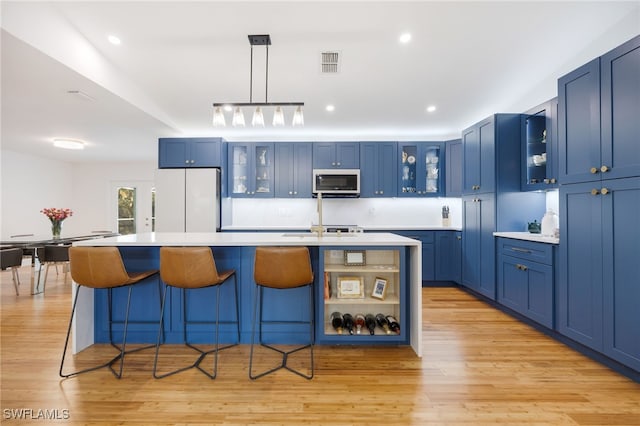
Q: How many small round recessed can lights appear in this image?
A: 5